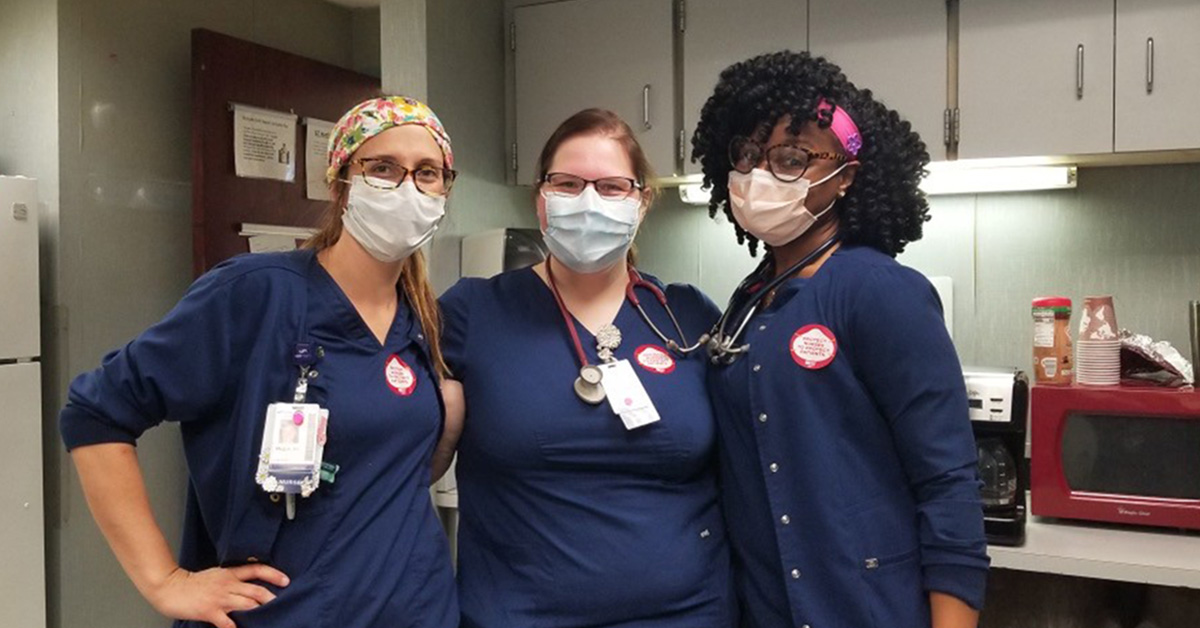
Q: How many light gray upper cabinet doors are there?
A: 5